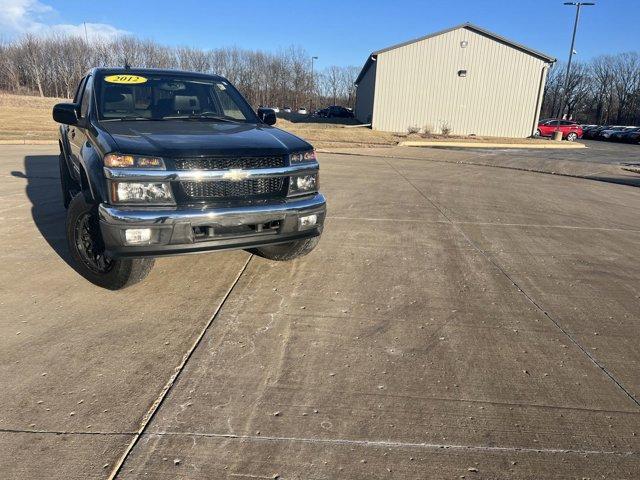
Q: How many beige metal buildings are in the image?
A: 1